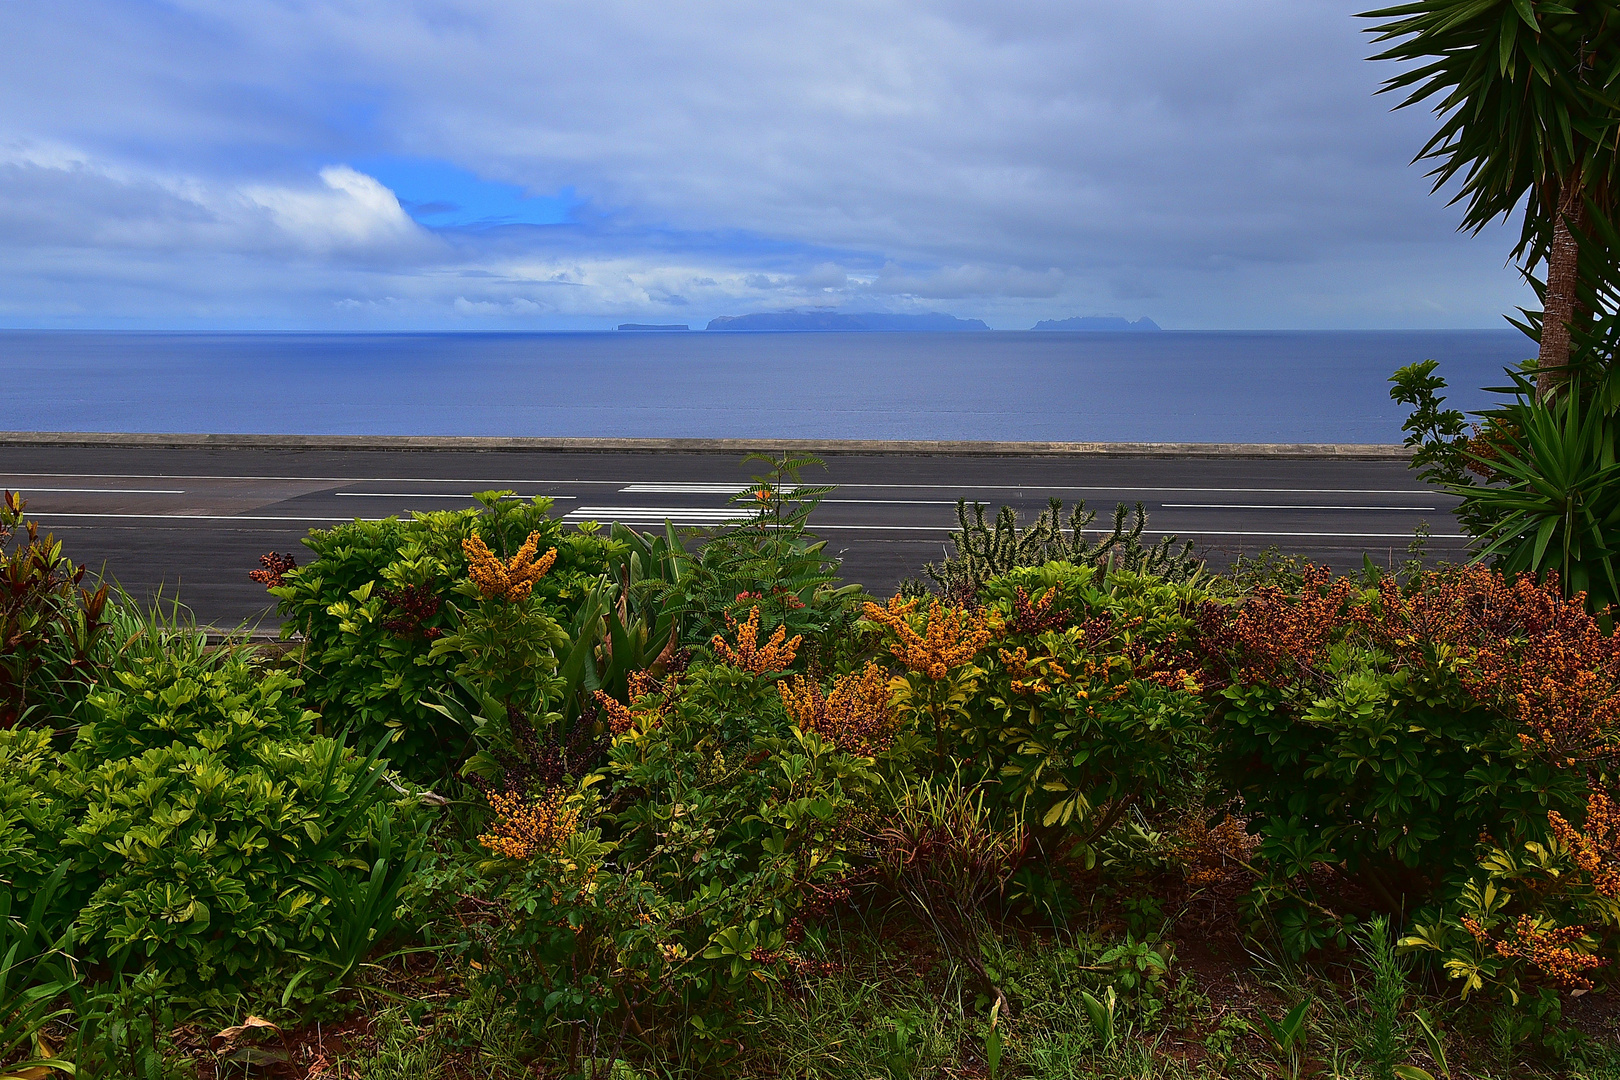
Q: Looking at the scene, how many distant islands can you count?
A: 3